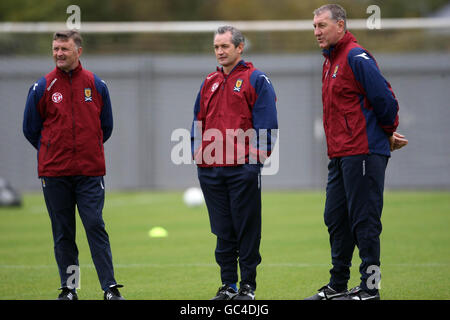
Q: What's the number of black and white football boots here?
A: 6